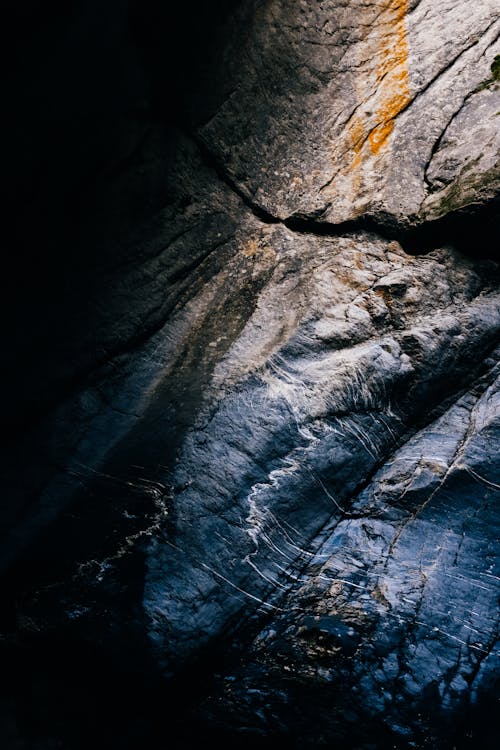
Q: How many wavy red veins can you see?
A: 0